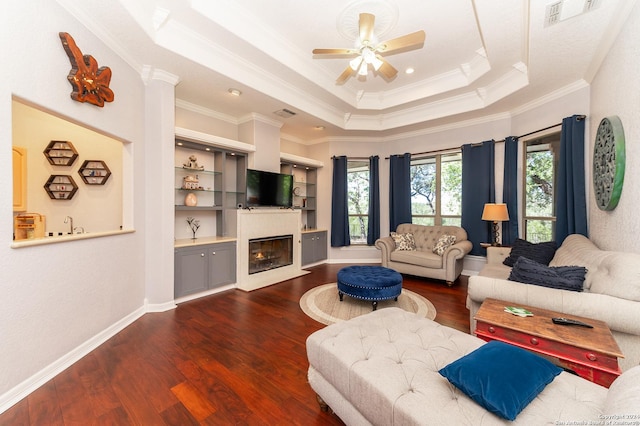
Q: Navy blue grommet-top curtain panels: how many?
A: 6